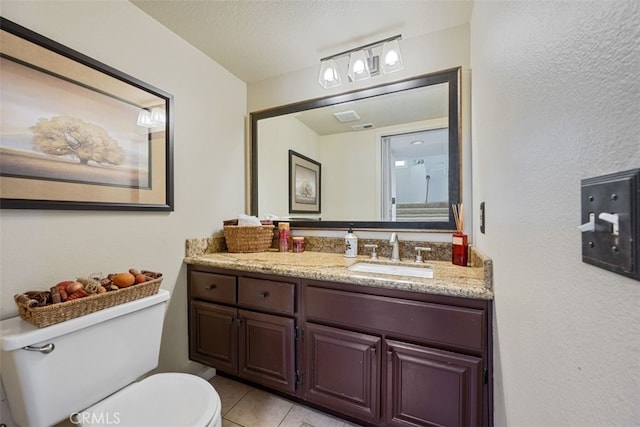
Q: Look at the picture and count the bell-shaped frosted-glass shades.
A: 3